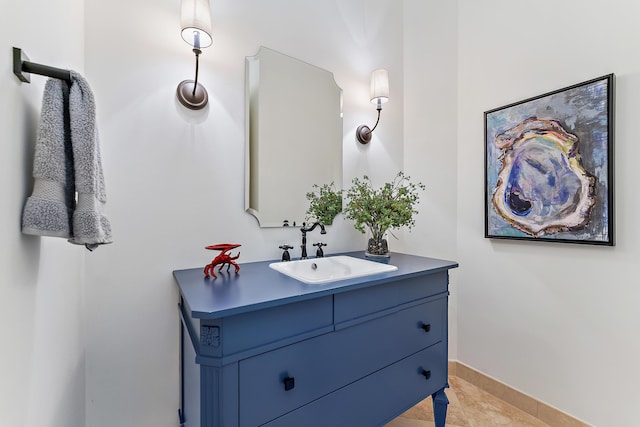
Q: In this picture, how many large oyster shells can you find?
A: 1